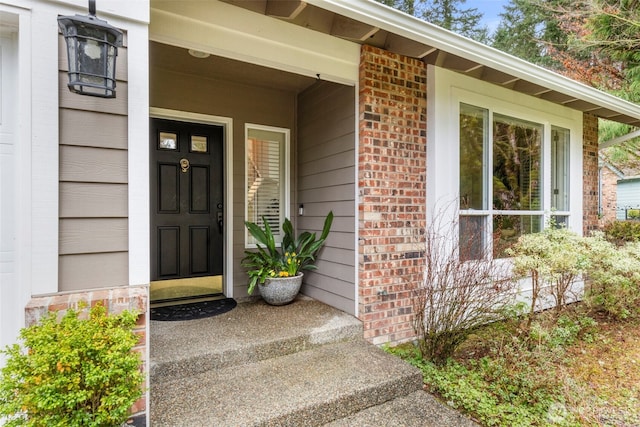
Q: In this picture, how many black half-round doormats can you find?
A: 1